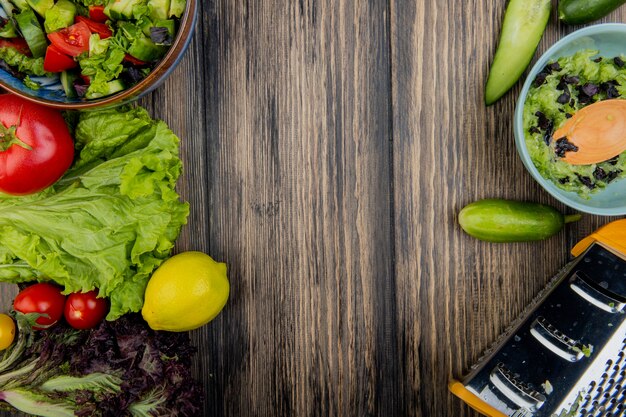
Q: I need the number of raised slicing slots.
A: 3